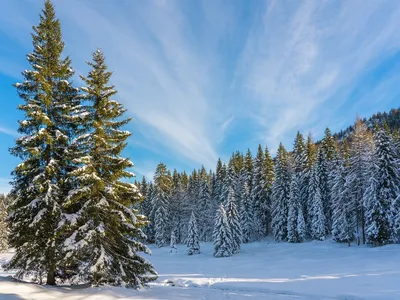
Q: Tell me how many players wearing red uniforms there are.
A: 0